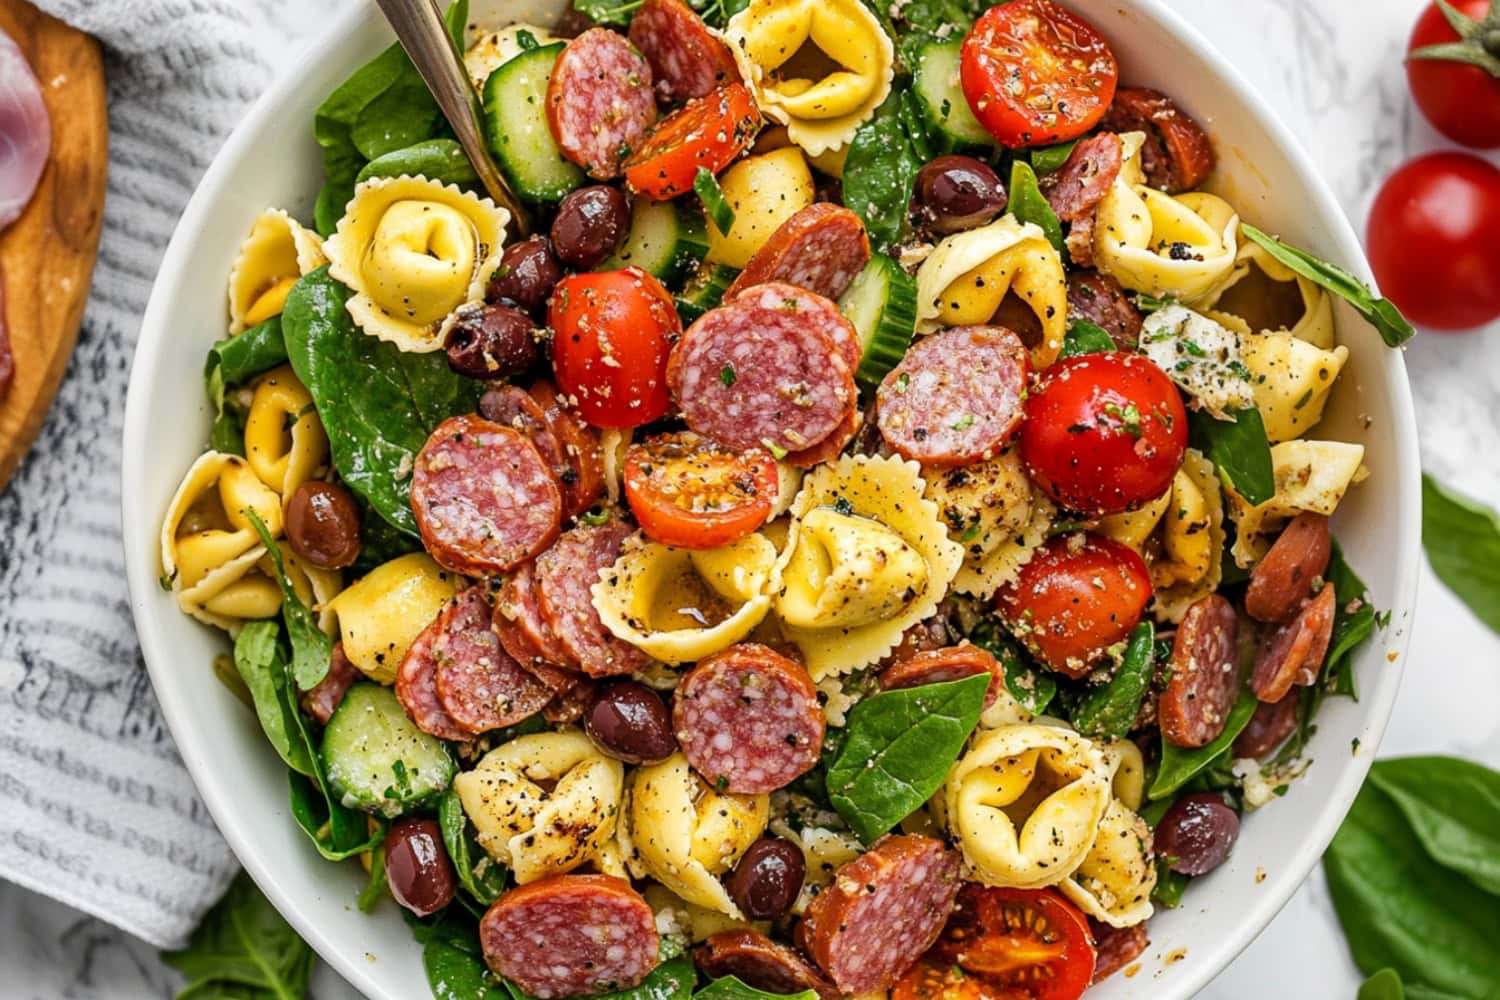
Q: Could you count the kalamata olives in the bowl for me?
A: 9